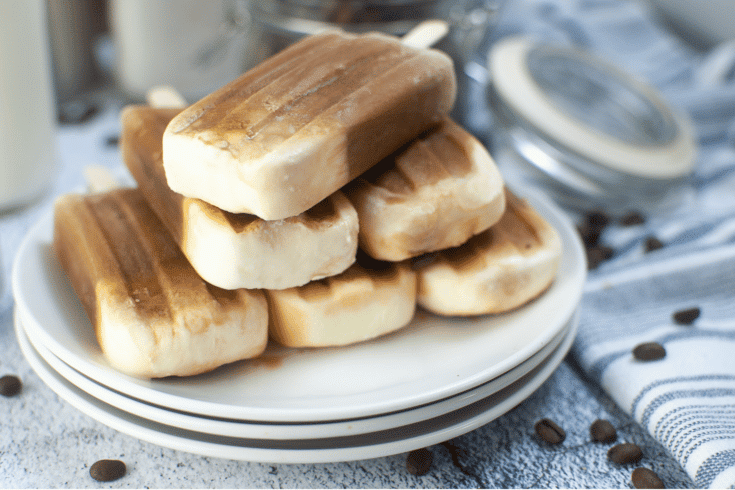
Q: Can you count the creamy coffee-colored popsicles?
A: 6